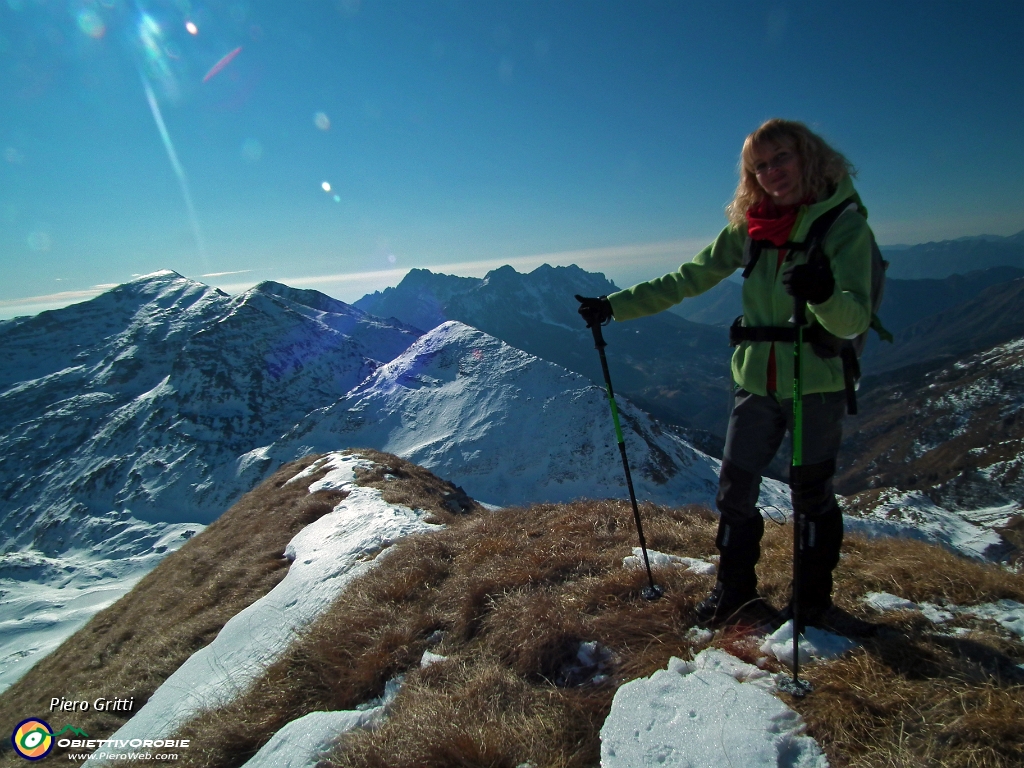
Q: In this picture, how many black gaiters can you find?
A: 2